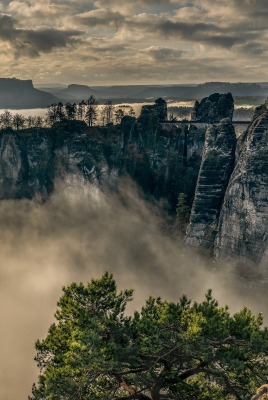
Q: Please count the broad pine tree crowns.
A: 1